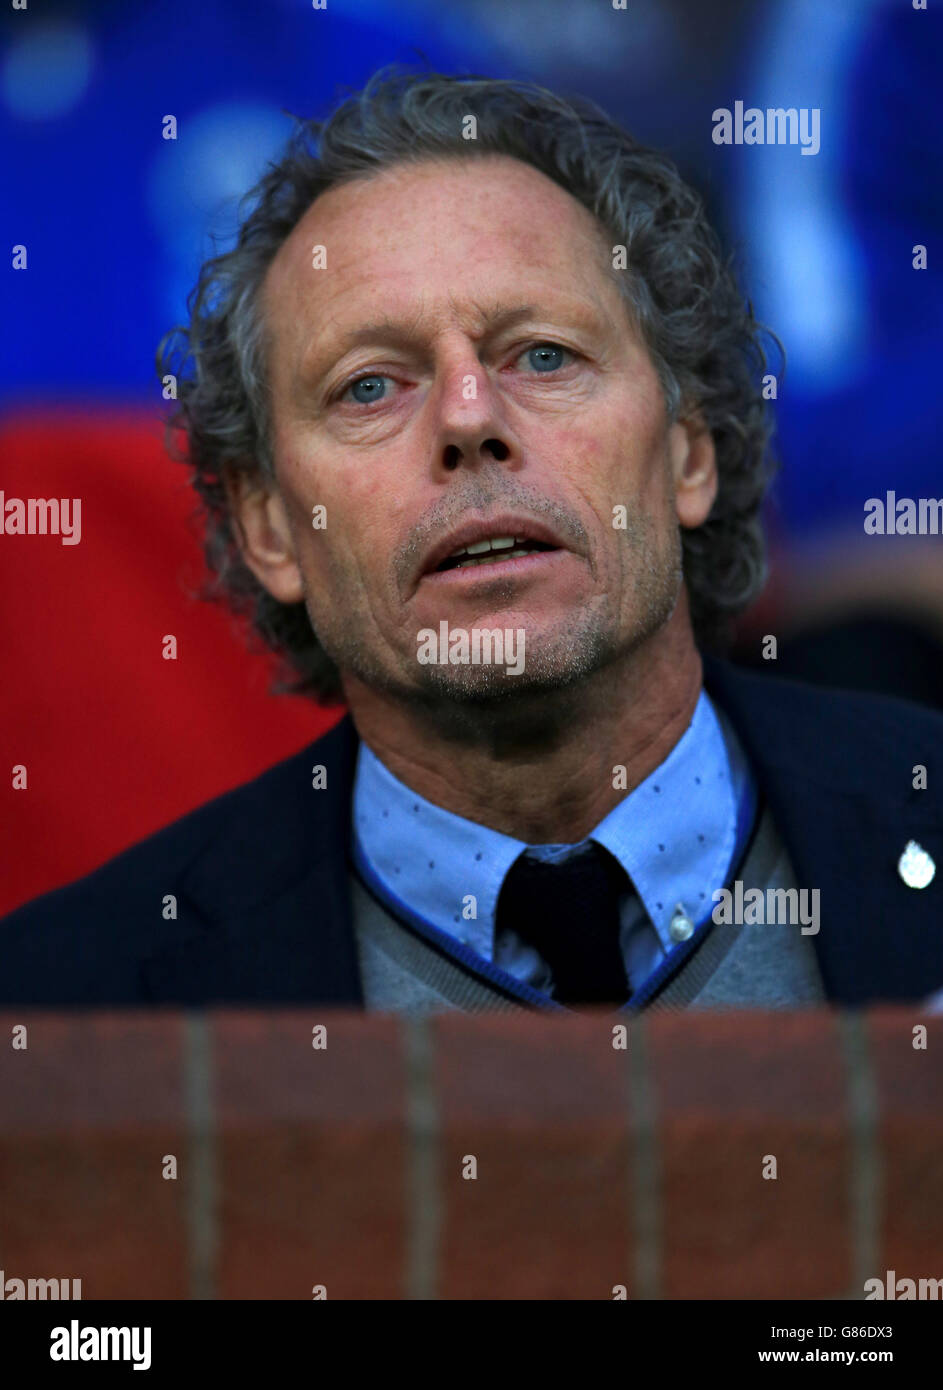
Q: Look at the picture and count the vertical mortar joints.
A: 4